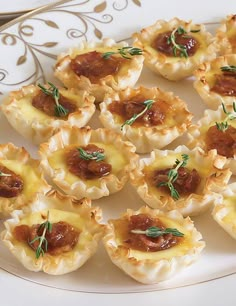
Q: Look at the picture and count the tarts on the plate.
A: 13